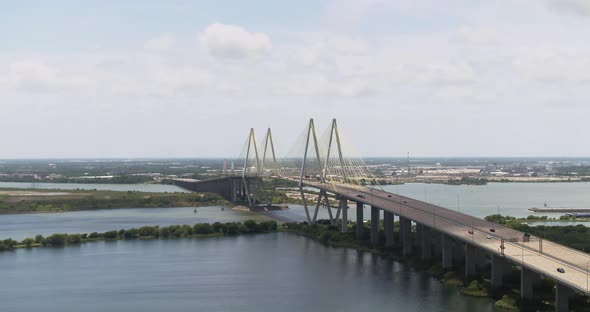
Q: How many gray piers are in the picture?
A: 11